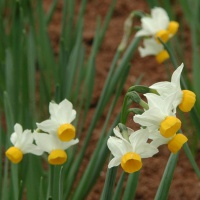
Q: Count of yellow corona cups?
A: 10